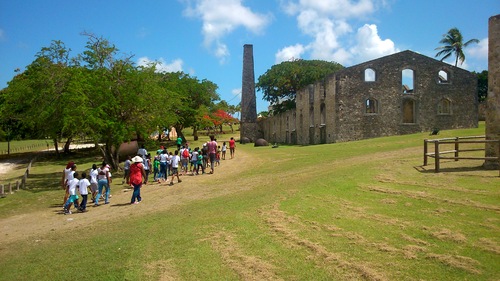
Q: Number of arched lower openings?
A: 3